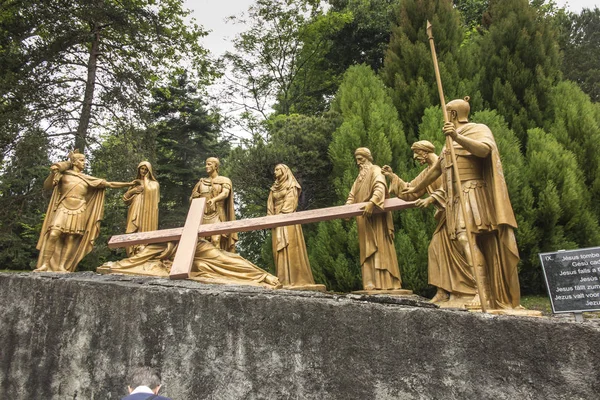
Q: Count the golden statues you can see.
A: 8